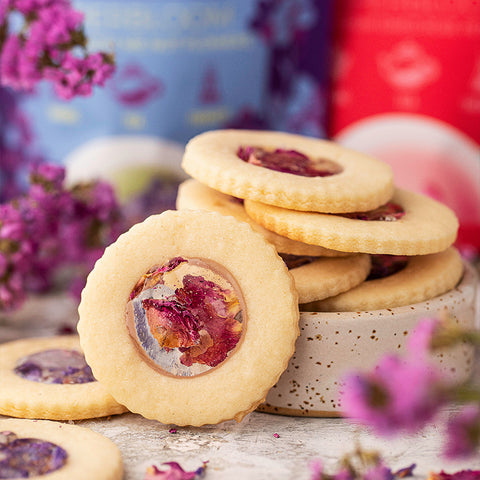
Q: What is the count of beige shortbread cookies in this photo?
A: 8